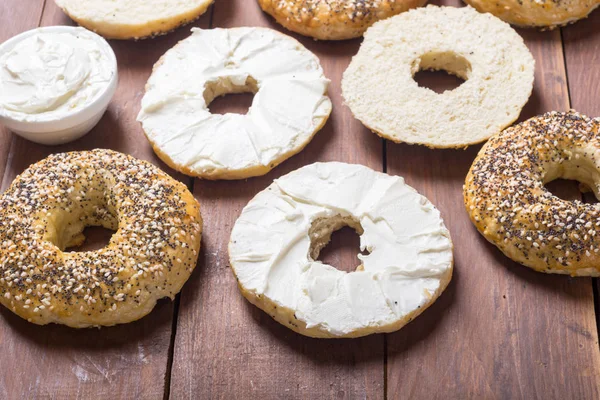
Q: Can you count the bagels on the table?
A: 8